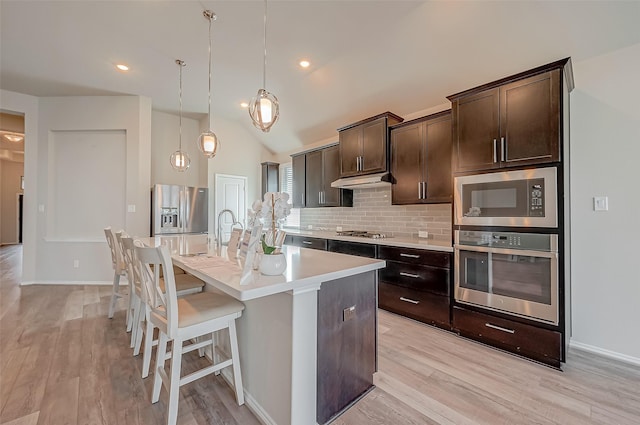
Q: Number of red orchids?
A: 0